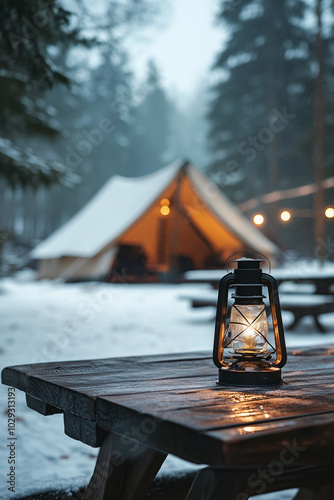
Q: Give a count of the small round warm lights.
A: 5